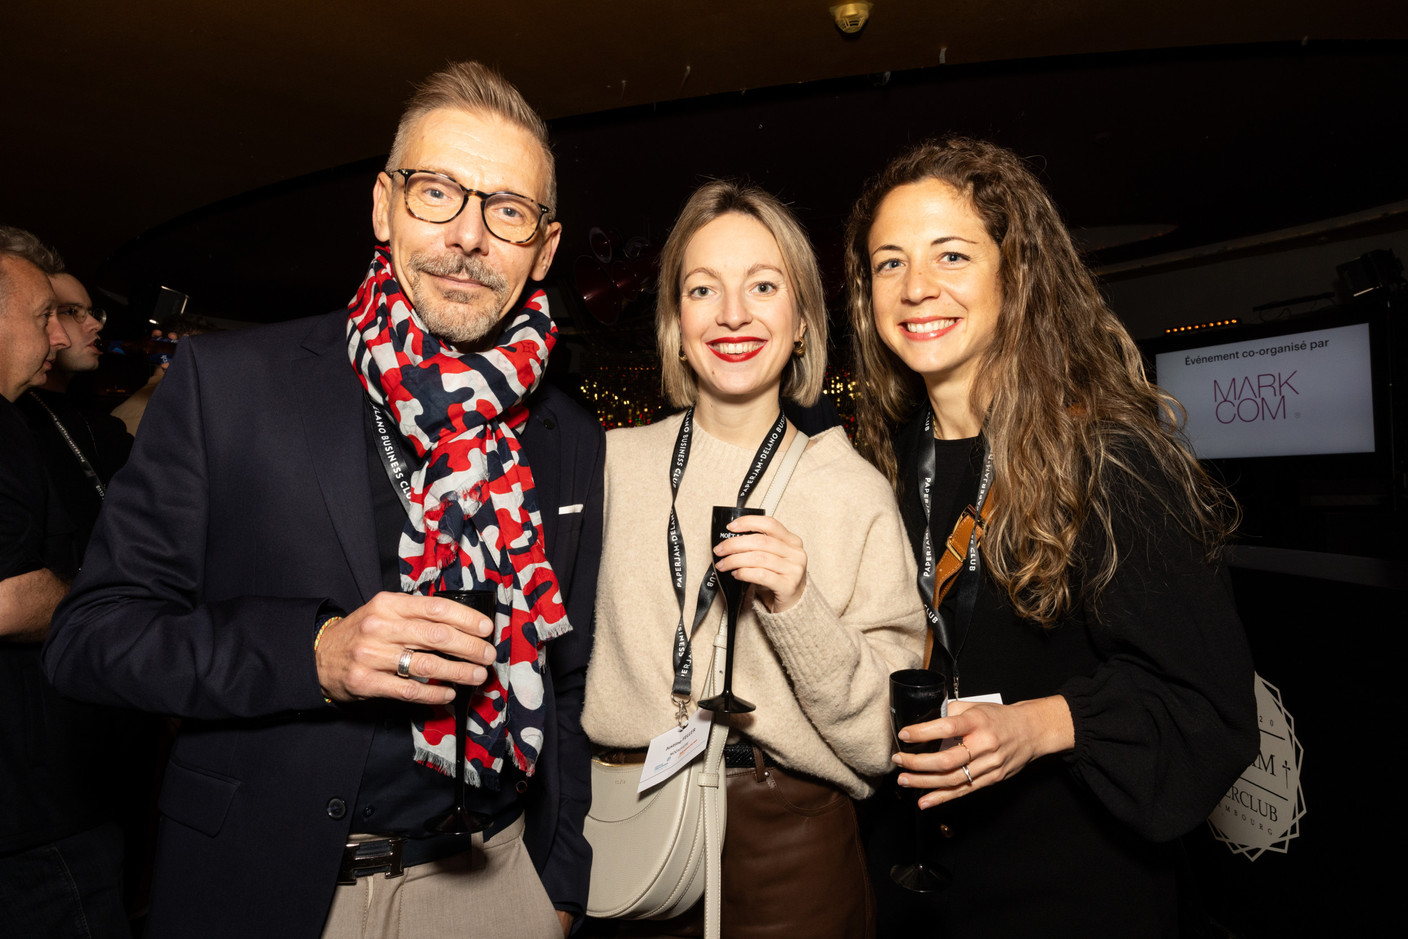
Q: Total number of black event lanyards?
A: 4